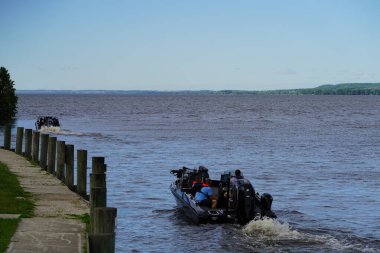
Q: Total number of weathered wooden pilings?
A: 14